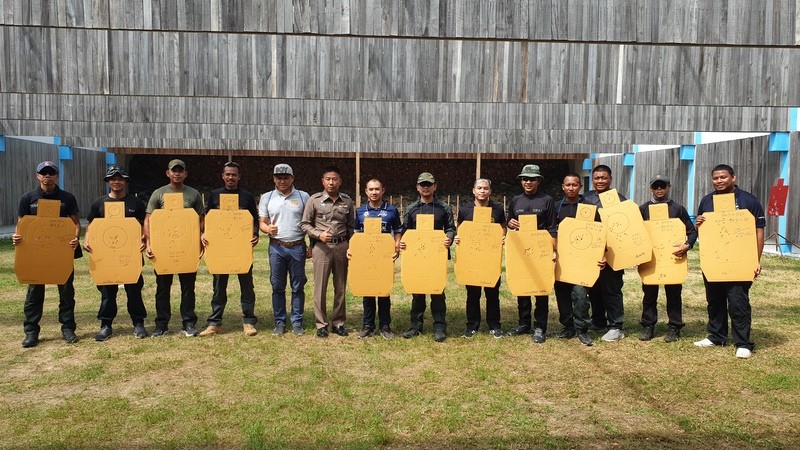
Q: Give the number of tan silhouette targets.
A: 12